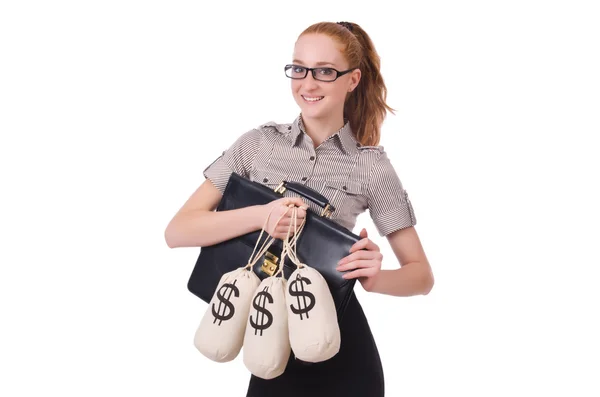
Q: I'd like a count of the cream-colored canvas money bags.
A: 3